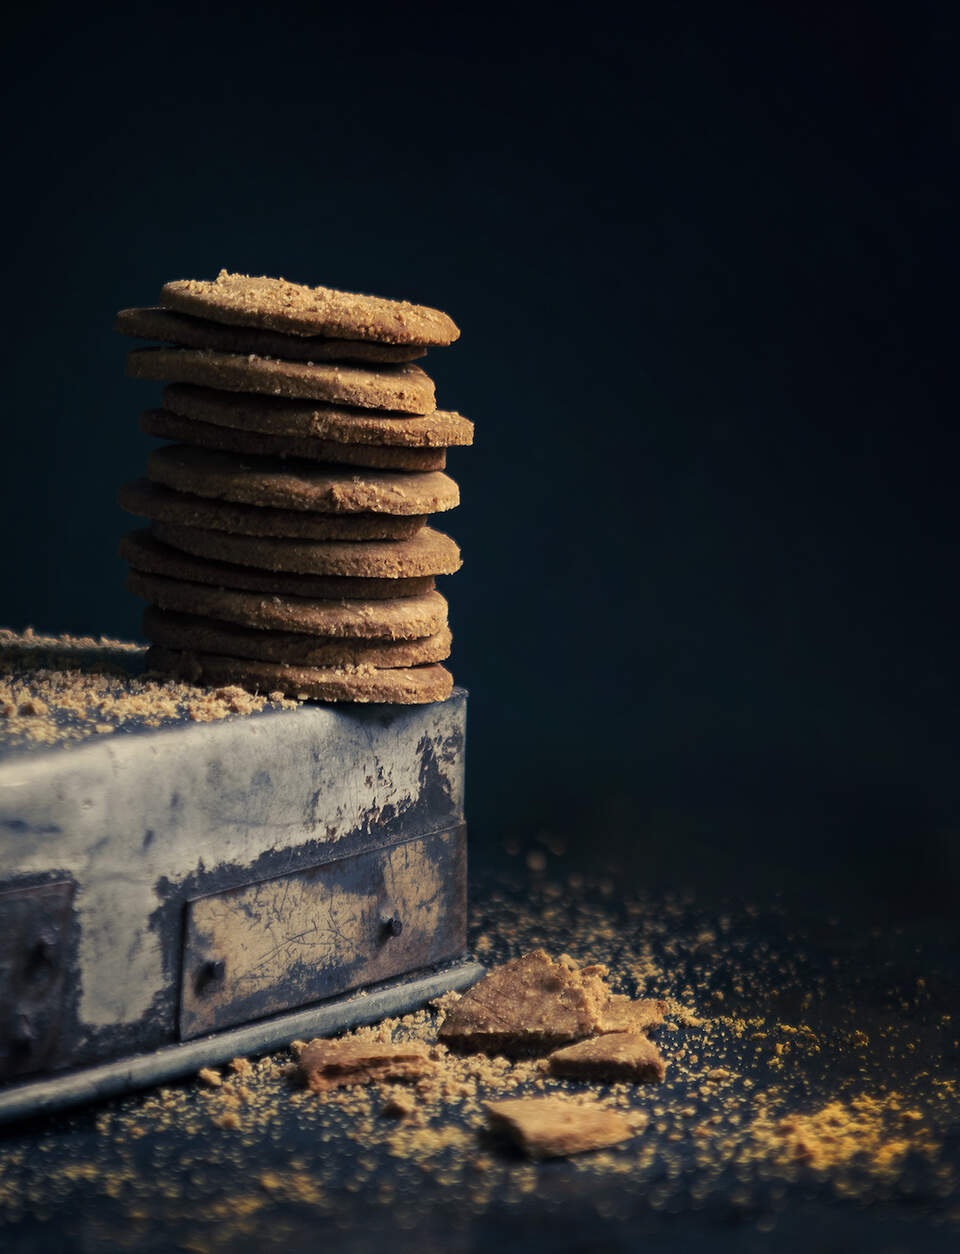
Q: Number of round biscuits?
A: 12